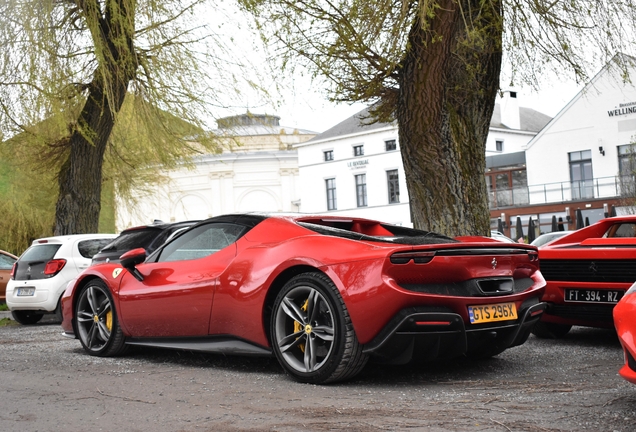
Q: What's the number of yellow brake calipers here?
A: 2